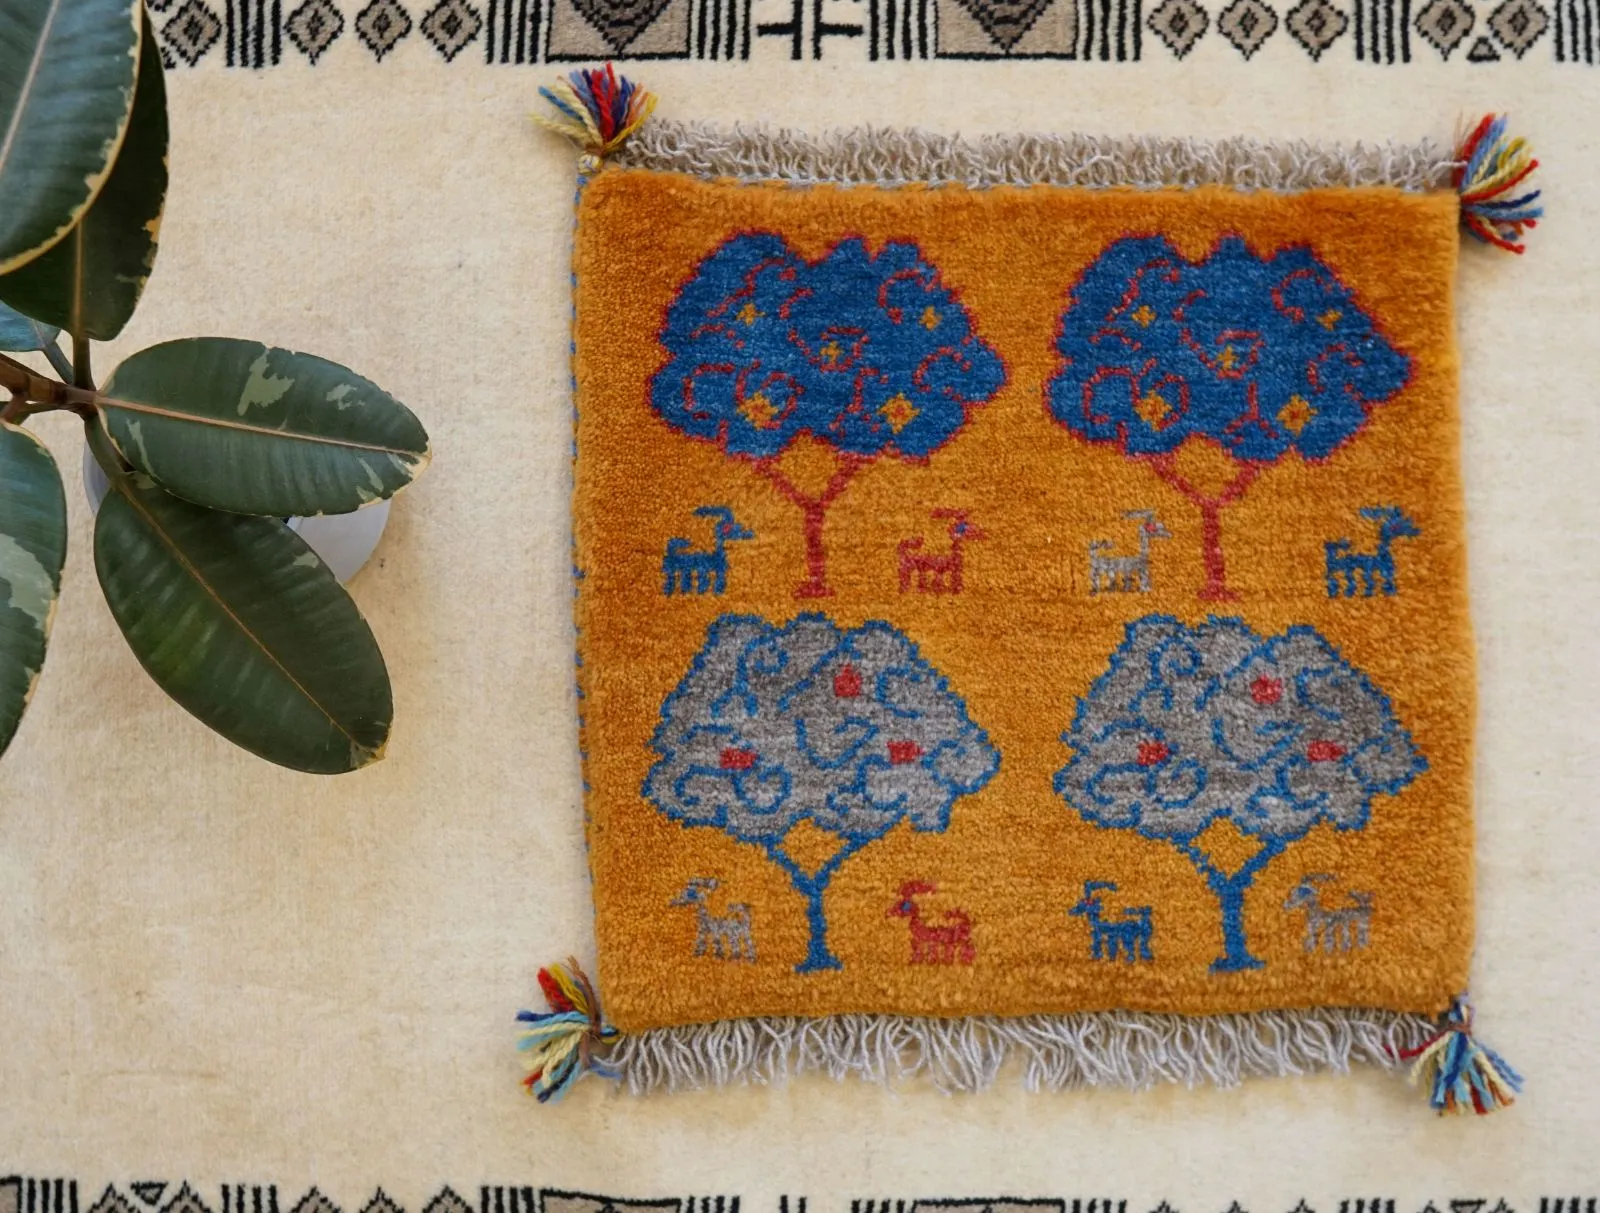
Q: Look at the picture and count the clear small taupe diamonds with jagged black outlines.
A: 9